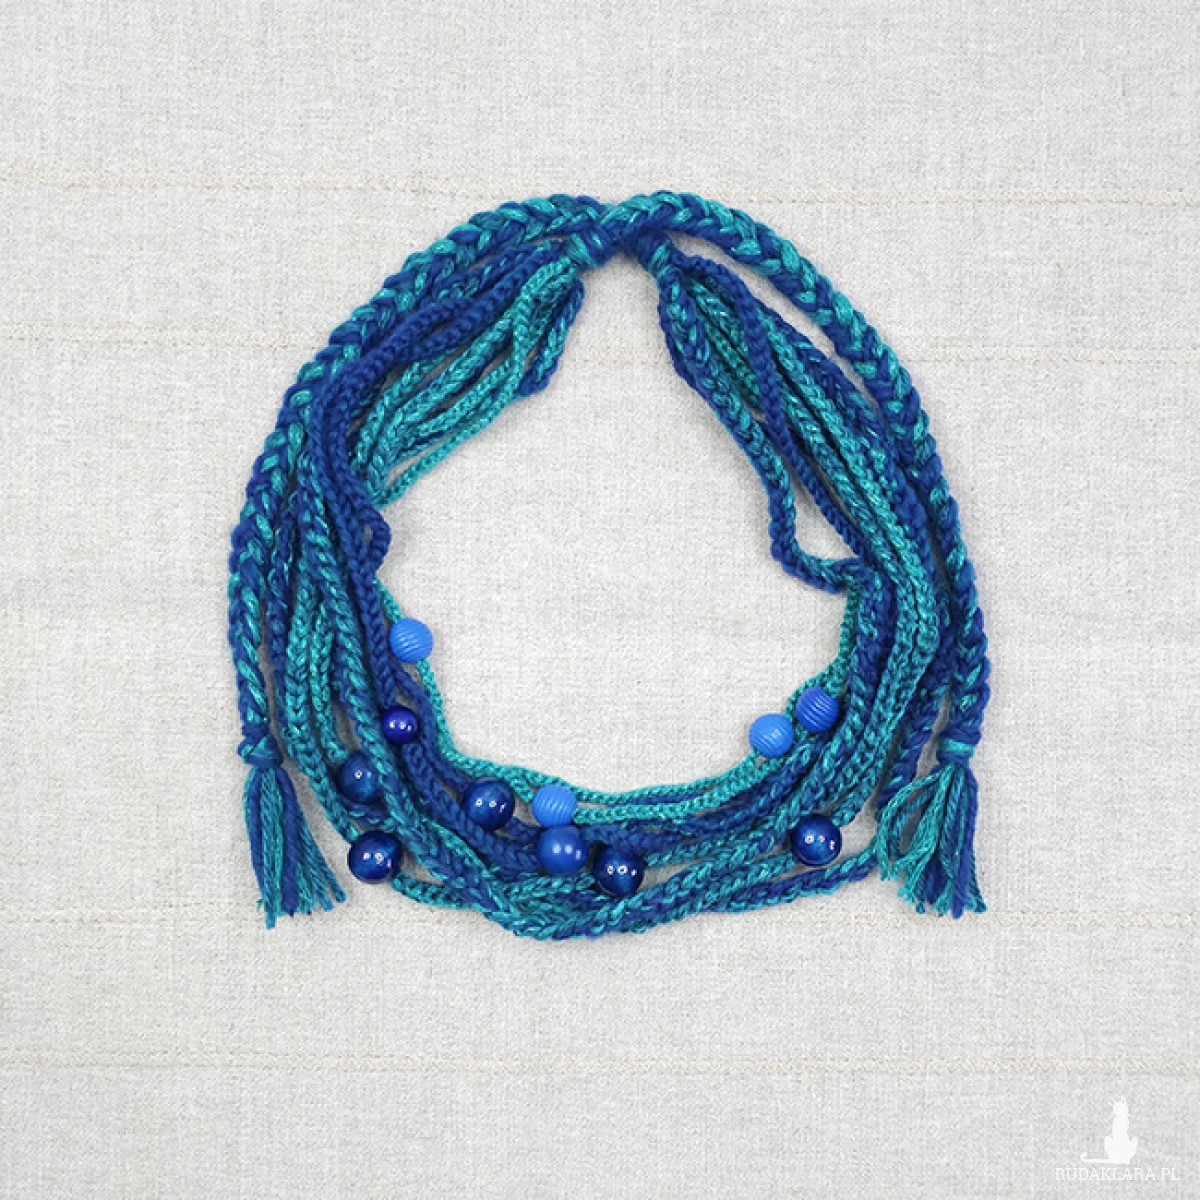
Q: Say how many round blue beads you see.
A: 11